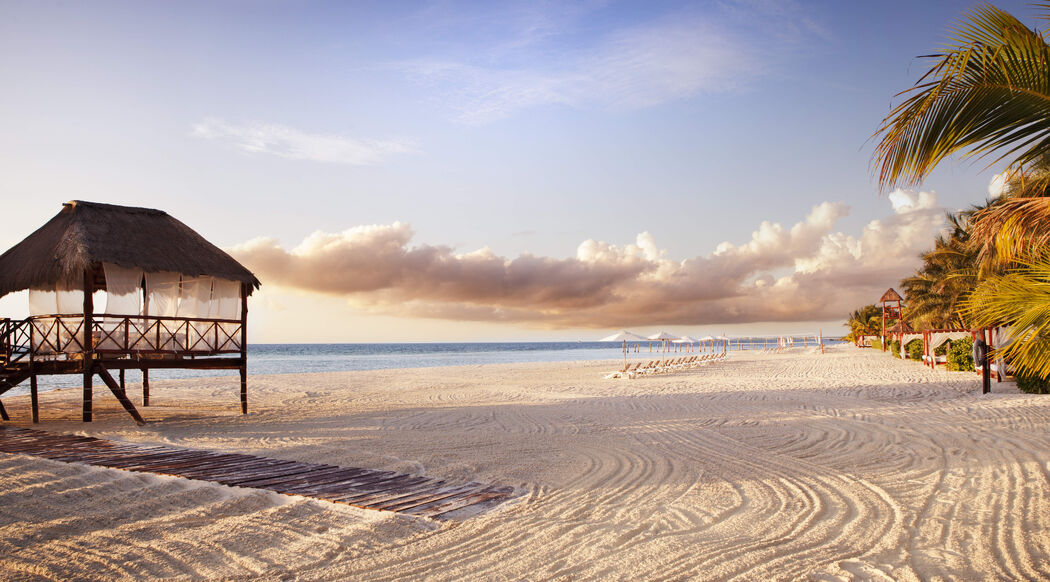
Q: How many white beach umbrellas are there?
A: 5